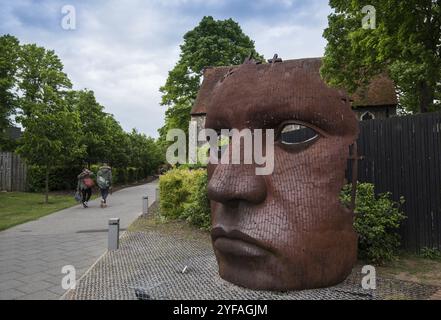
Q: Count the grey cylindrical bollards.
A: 2